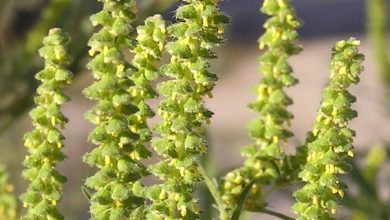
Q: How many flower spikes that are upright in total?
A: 6